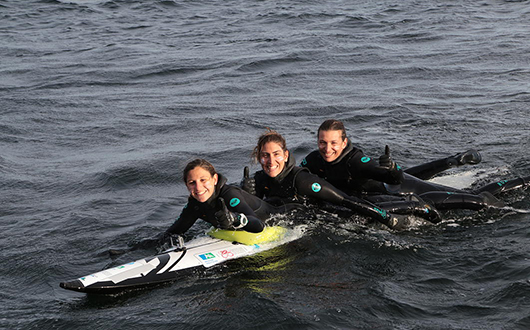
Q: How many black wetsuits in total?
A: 3